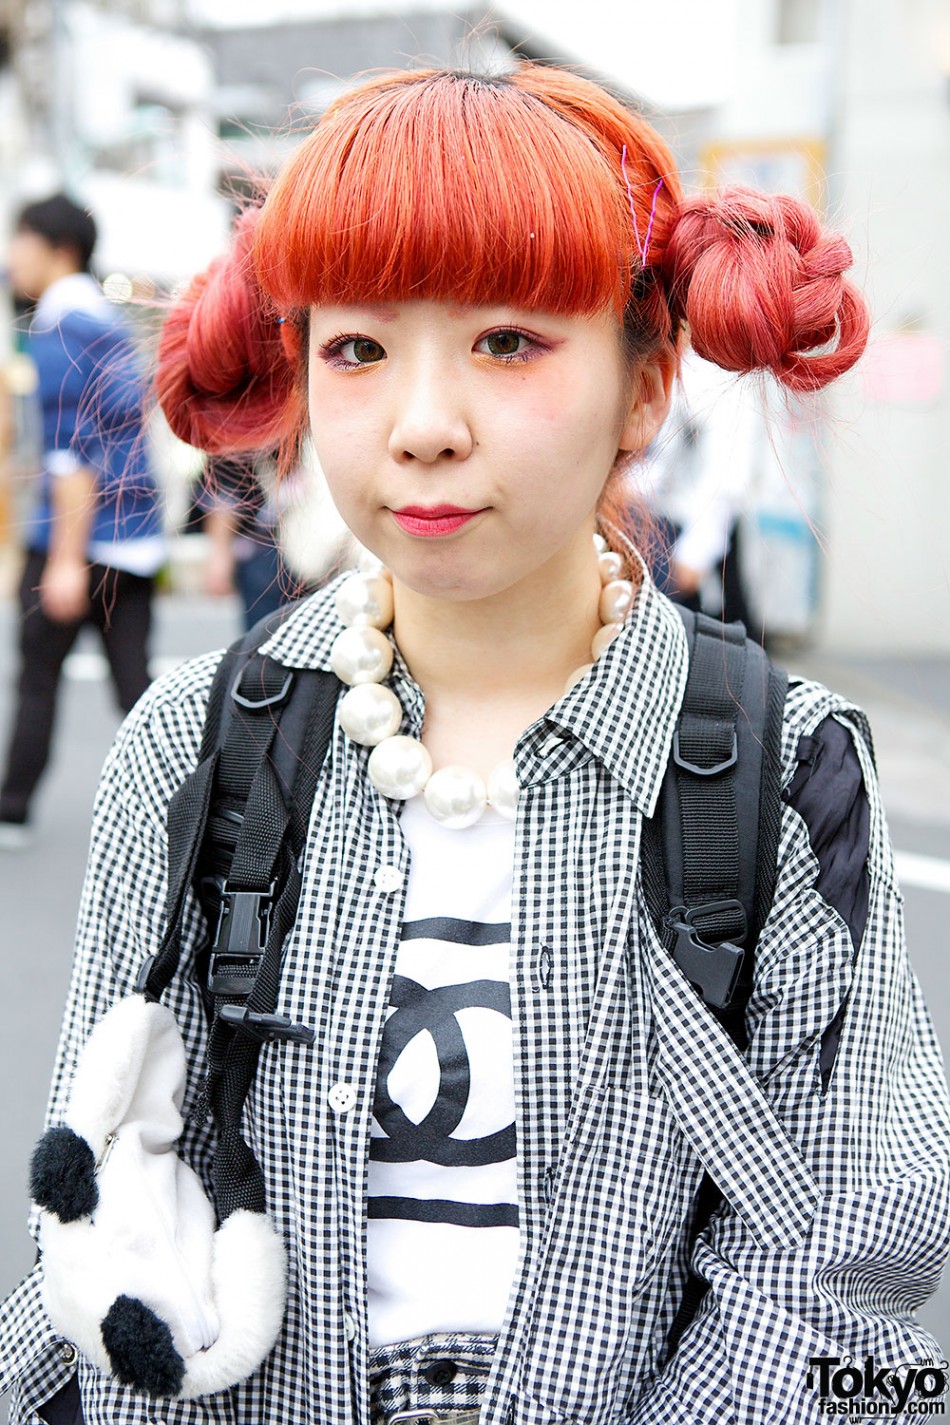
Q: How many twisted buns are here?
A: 2